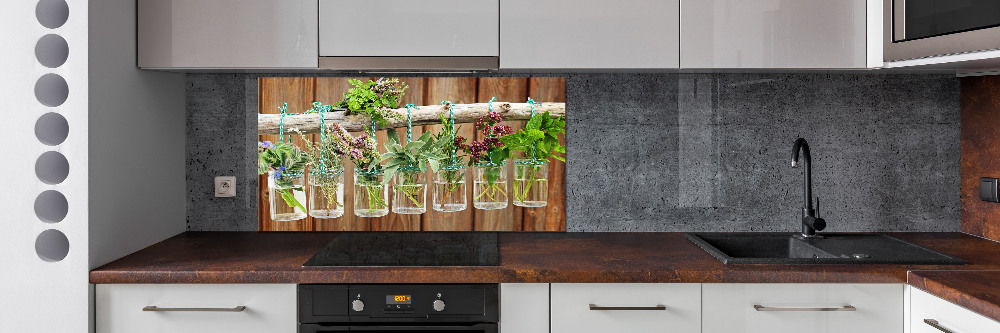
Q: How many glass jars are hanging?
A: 7